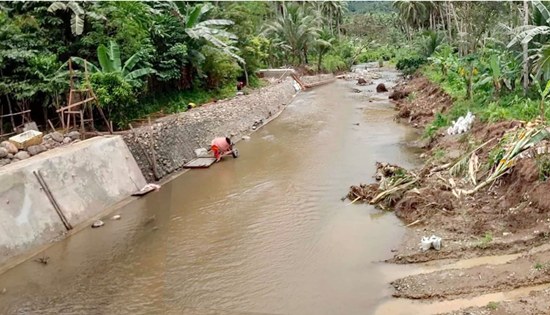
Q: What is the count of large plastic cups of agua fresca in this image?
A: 0